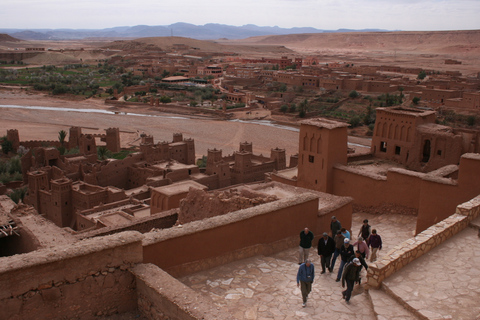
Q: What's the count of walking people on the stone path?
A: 12